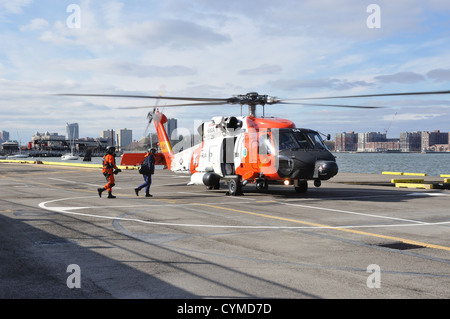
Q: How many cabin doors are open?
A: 1